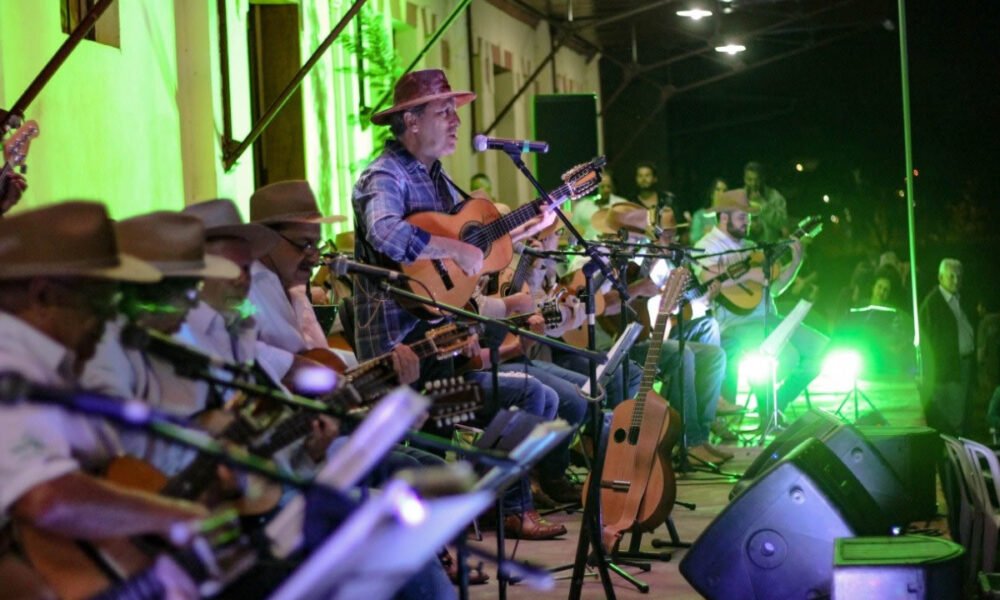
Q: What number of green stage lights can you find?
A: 2